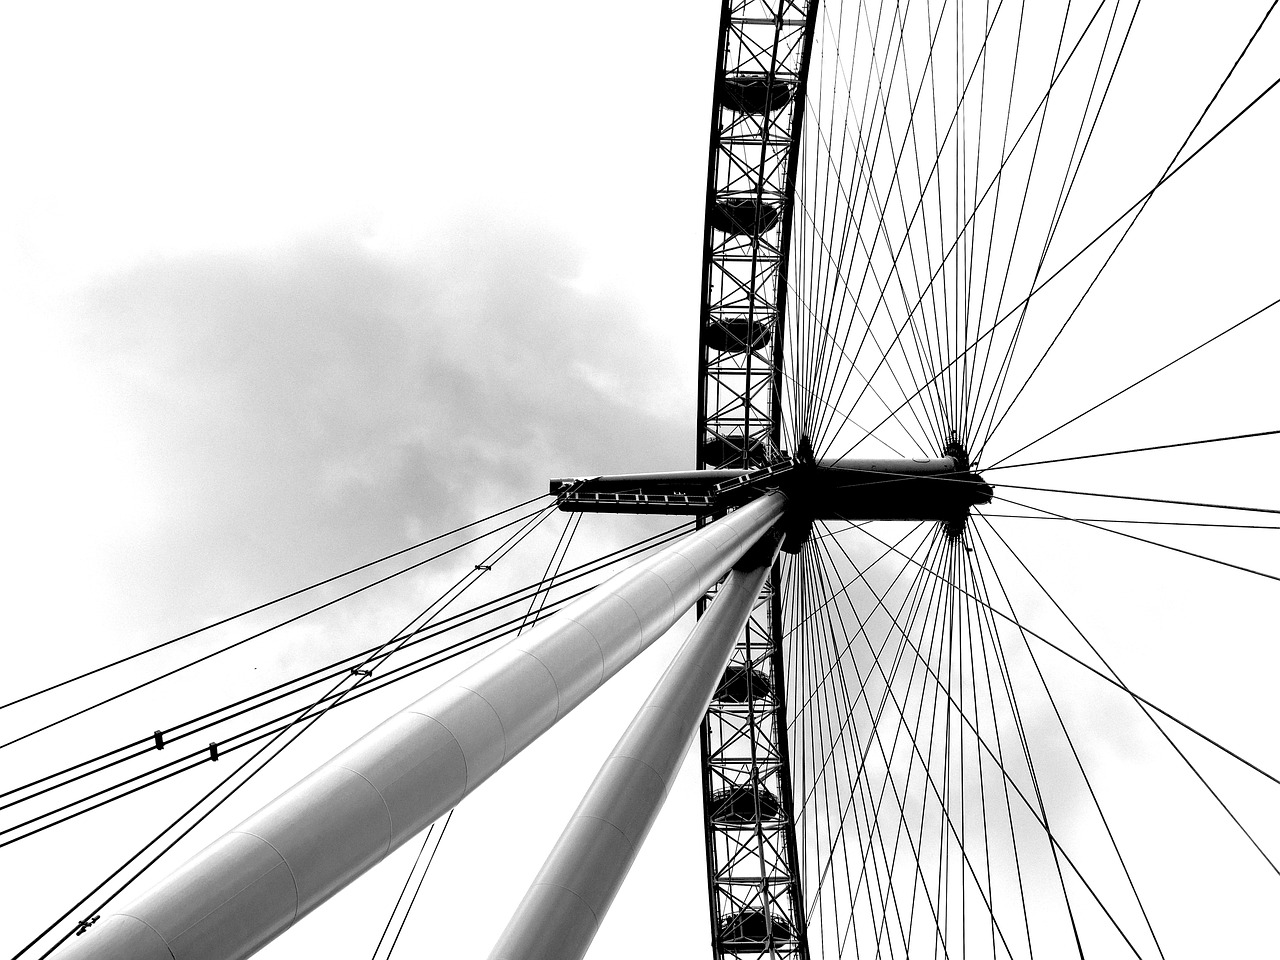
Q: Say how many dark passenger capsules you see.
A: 7